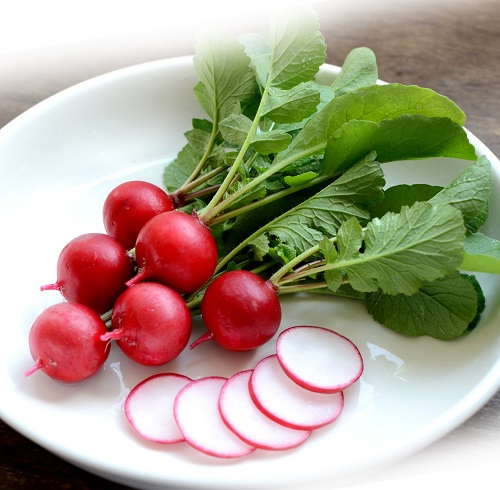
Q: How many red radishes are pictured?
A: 6